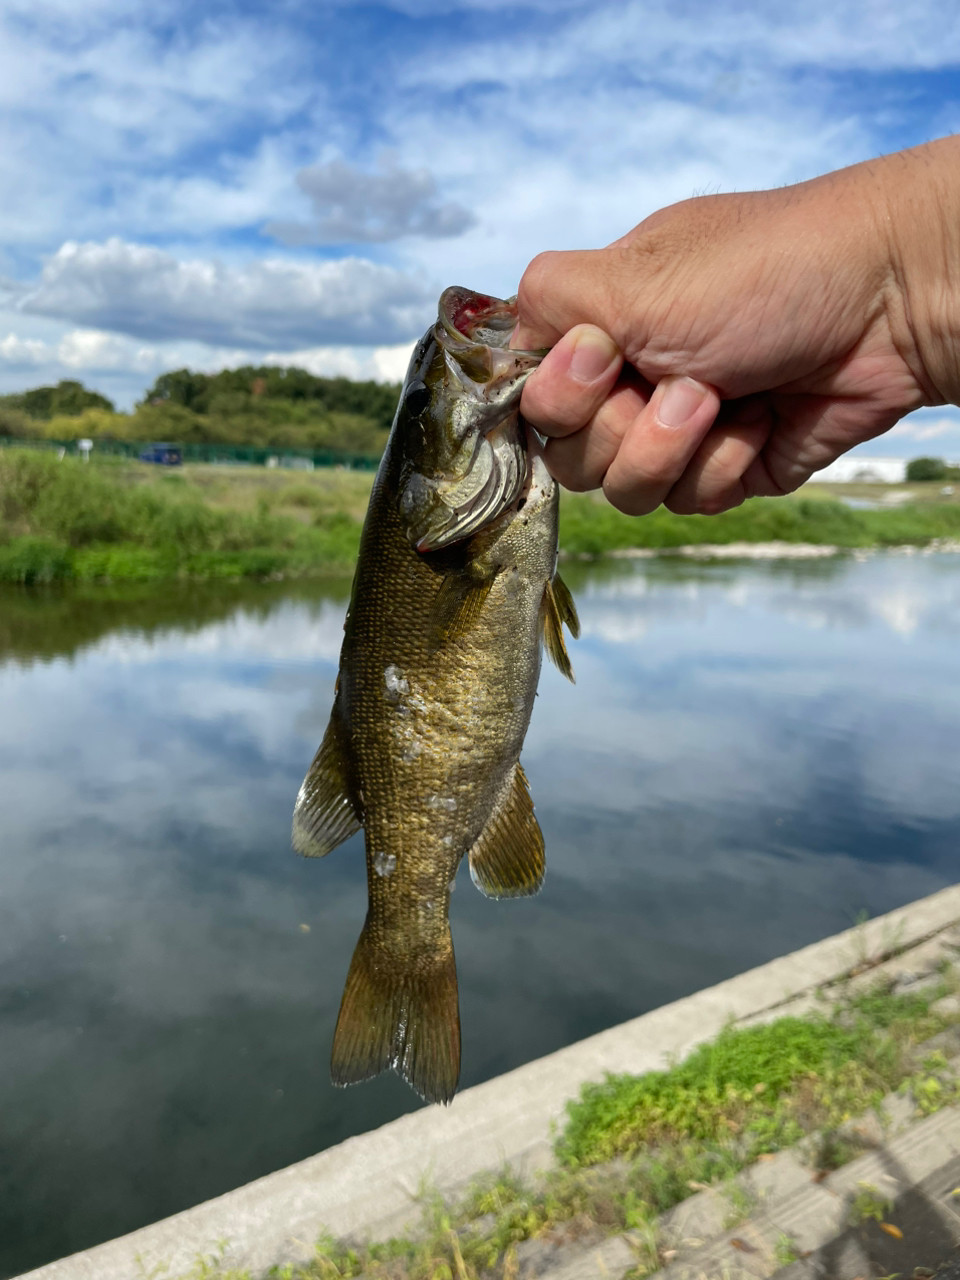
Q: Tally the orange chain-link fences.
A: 0